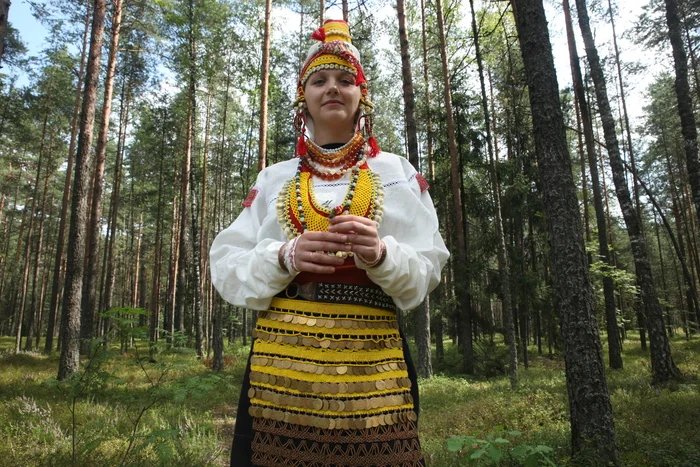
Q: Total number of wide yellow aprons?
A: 1